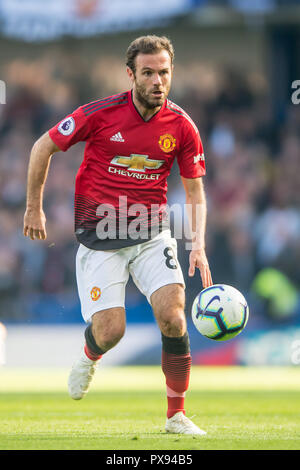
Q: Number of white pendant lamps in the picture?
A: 0